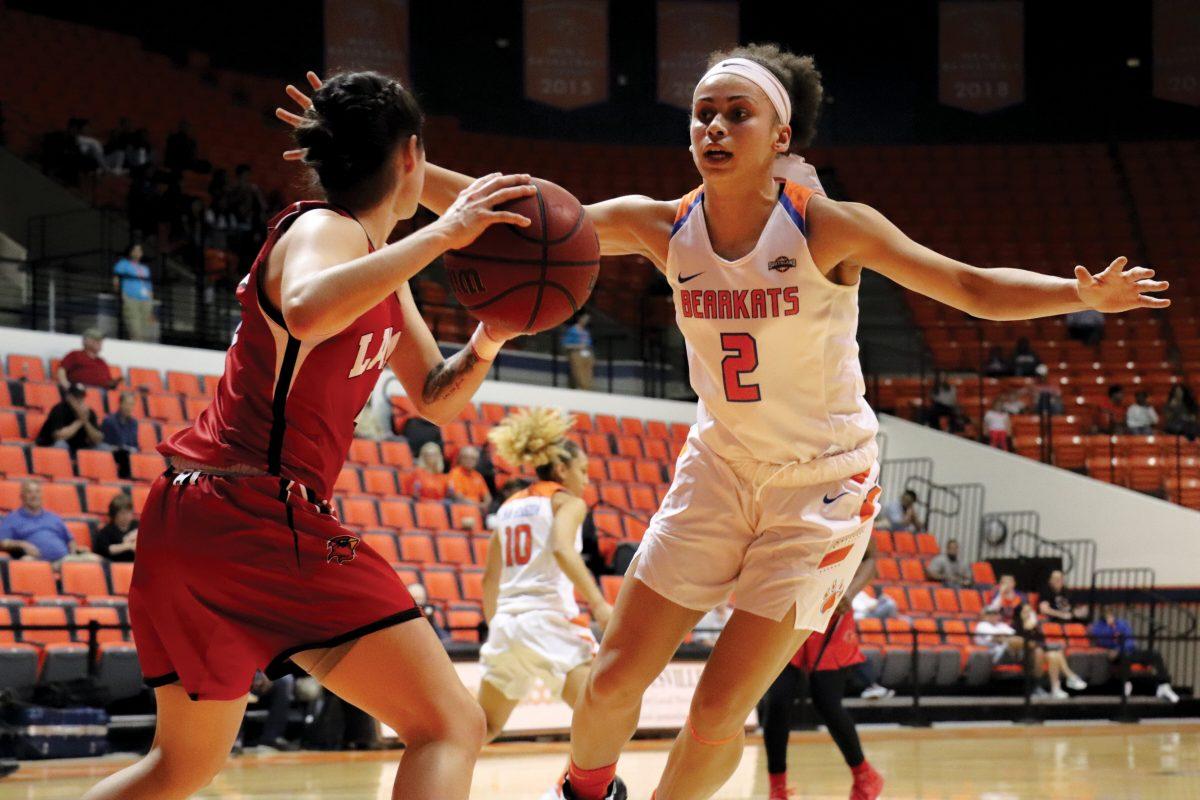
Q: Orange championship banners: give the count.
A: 5